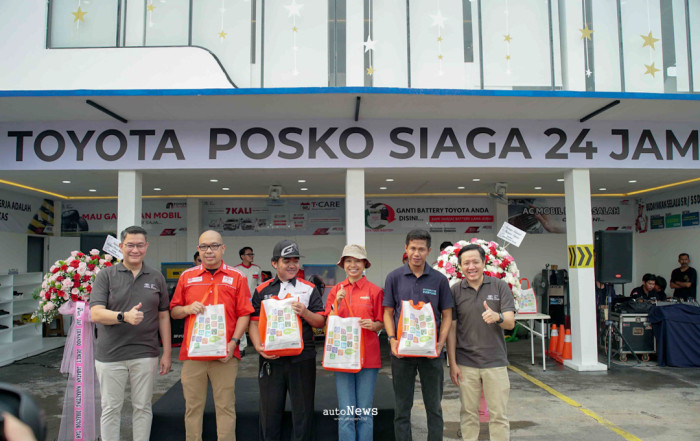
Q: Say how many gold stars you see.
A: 12